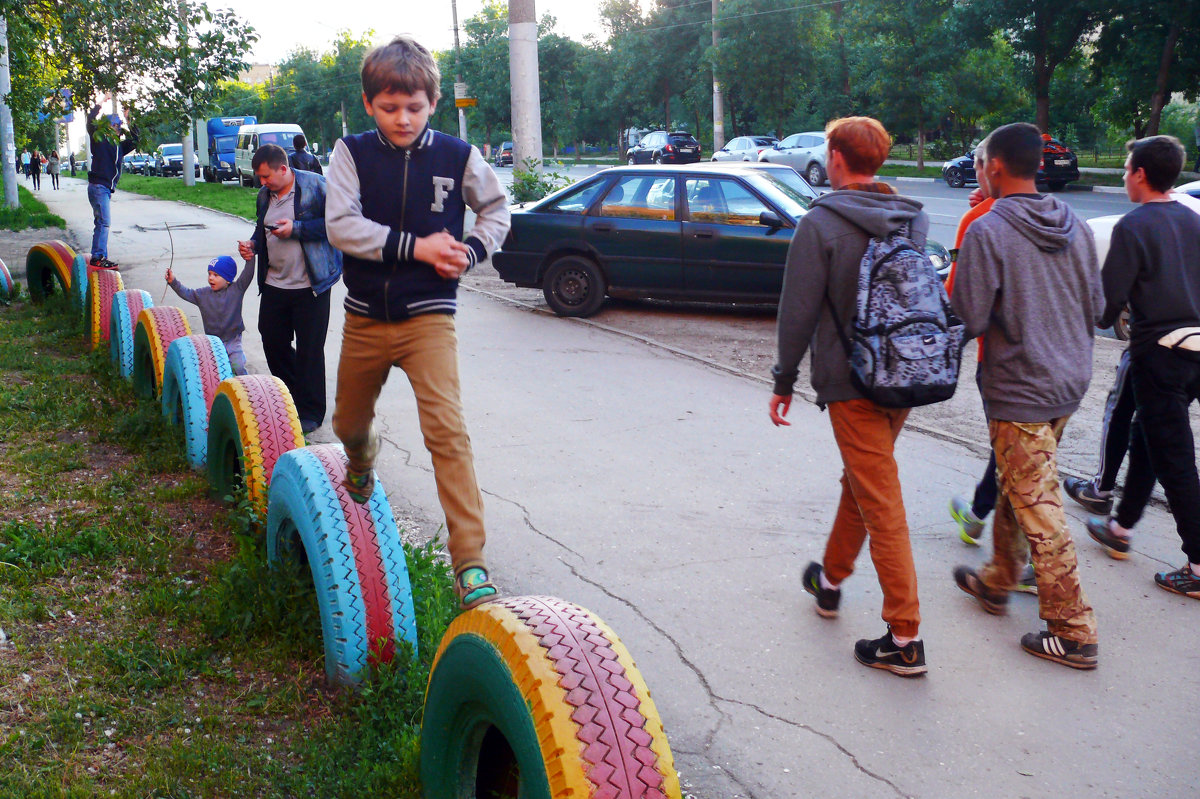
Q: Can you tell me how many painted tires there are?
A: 10